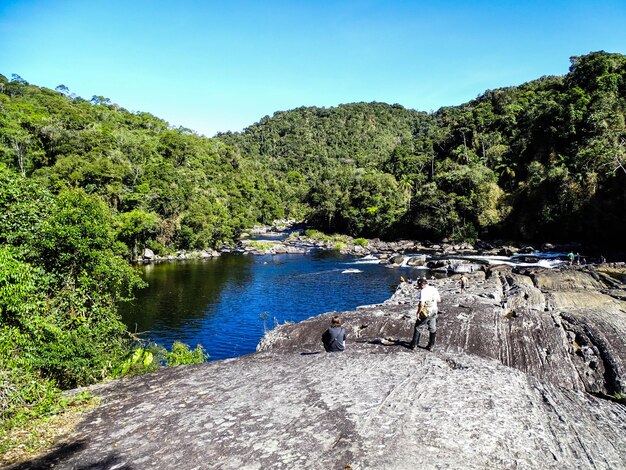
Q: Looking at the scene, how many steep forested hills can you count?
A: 3